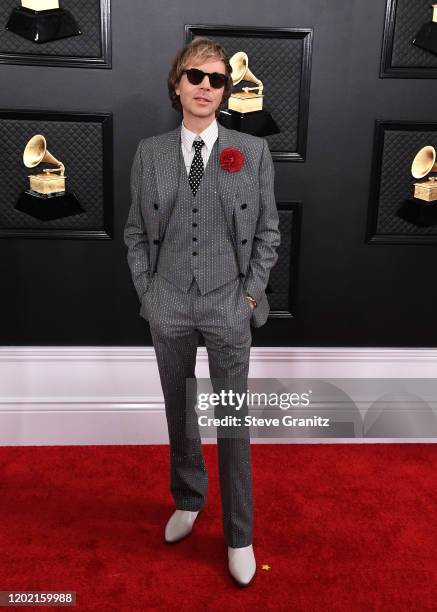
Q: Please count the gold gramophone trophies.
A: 5